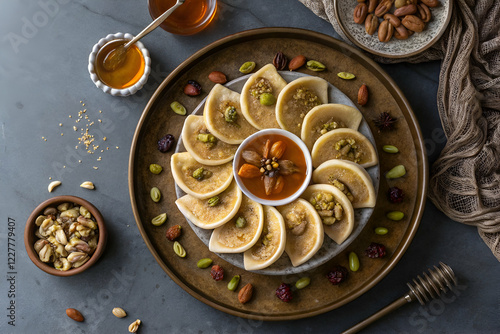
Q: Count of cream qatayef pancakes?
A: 13